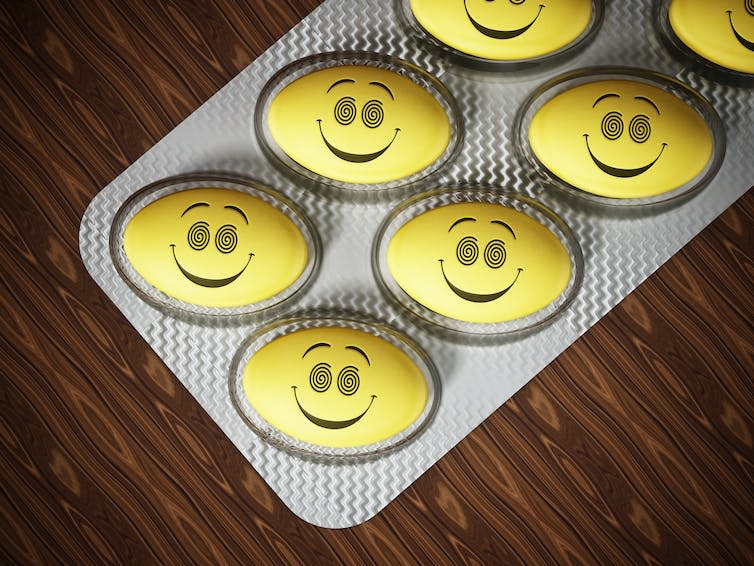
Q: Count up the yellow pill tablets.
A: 7